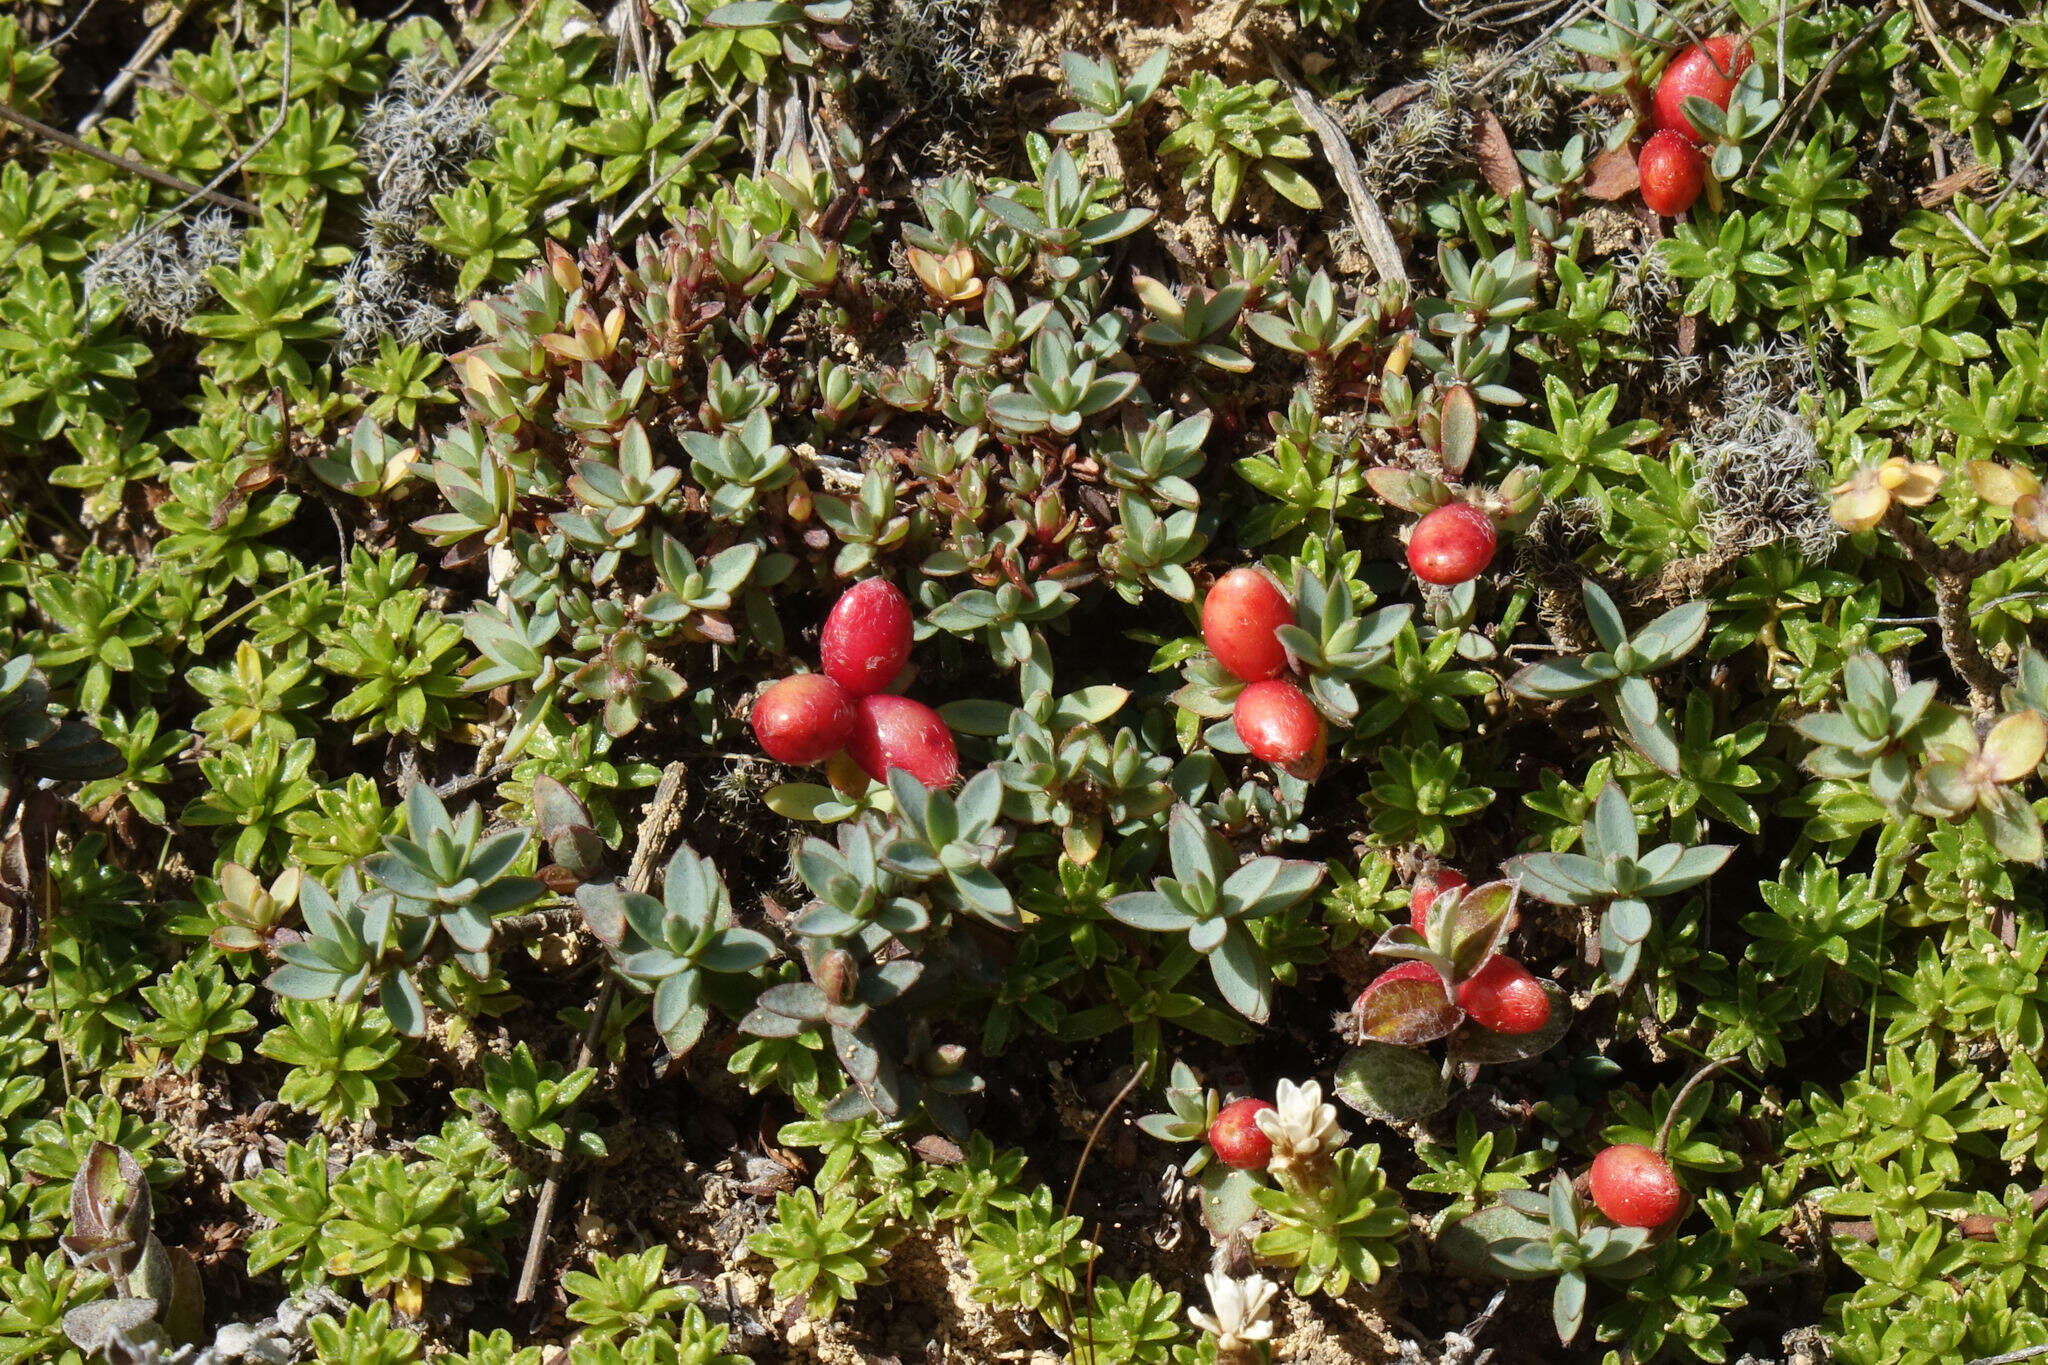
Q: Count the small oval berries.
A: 13